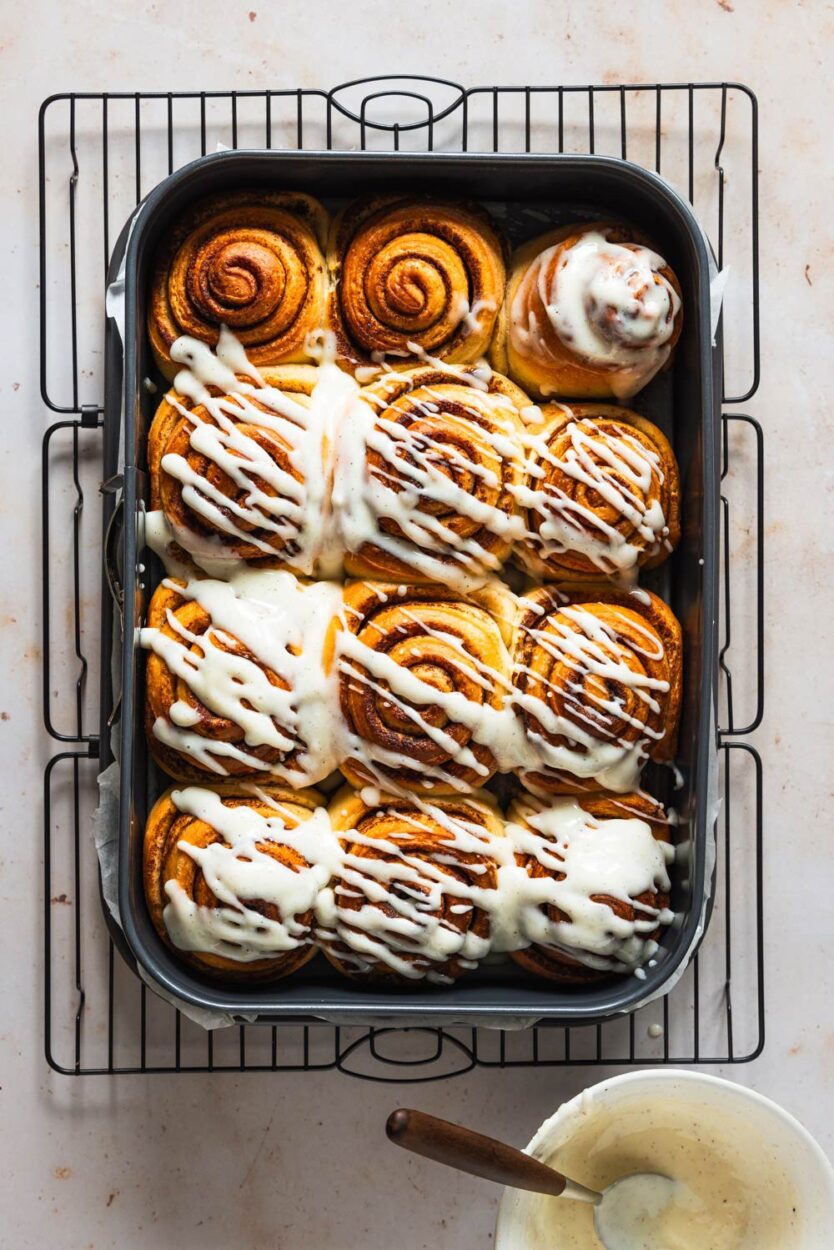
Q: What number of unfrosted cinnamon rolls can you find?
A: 2